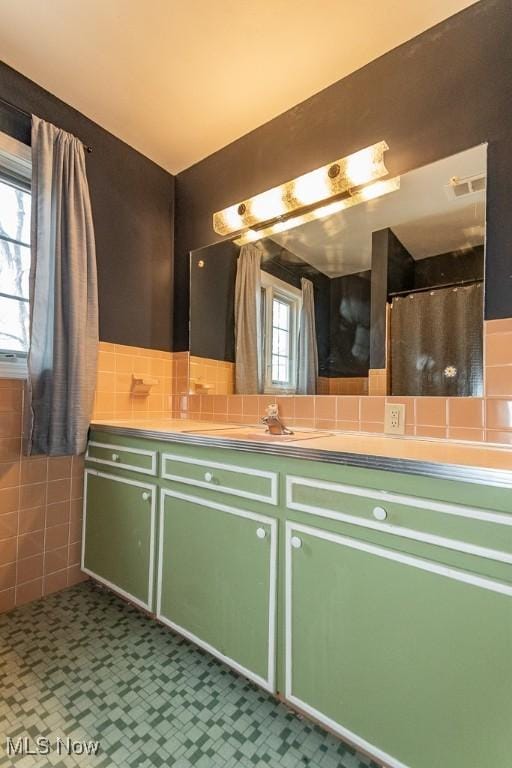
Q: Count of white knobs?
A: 6